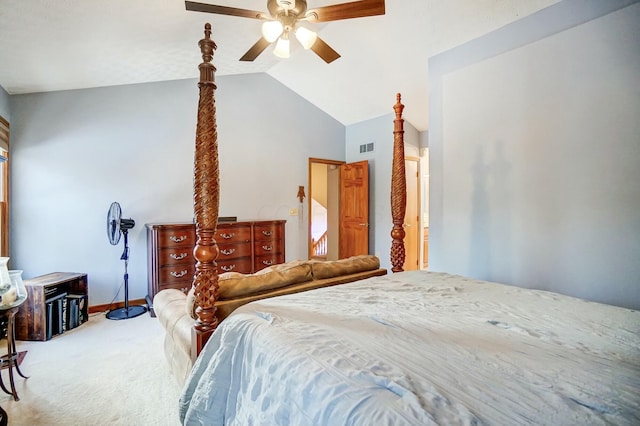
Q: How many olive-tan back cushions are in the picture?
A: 2